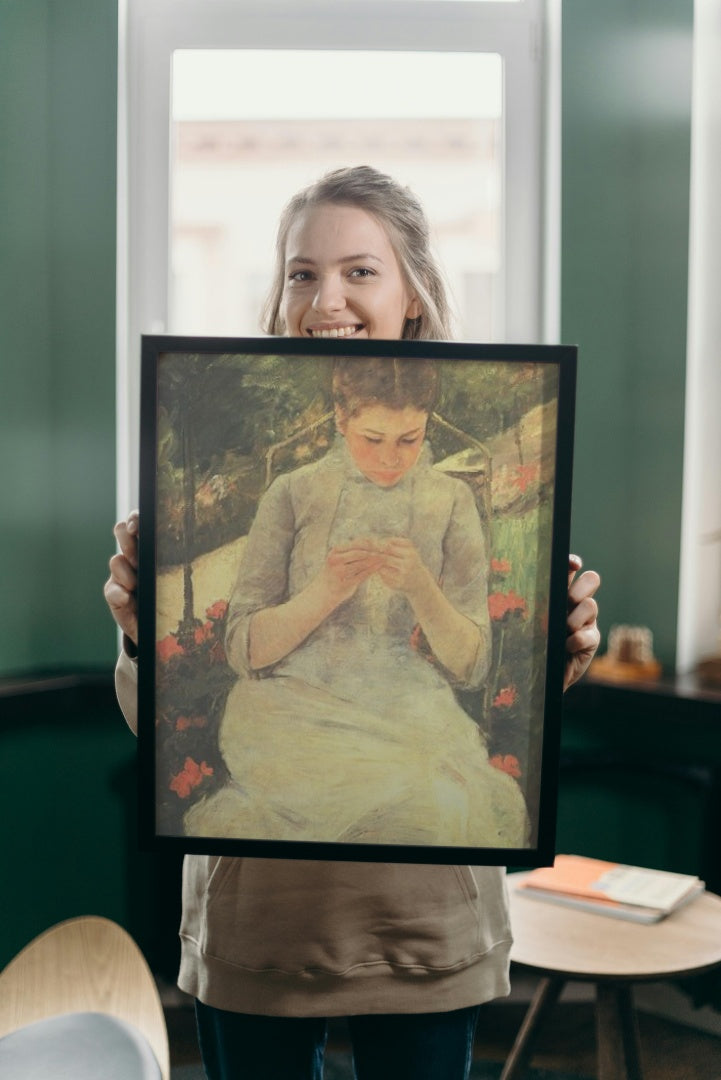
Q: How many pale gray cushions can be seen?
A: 1